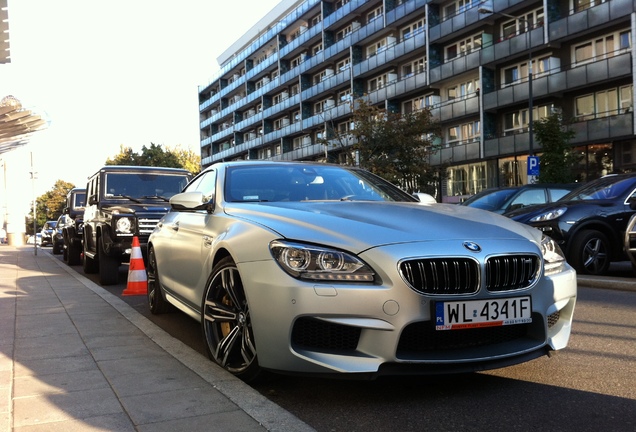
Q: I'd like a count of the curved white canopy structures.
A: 1